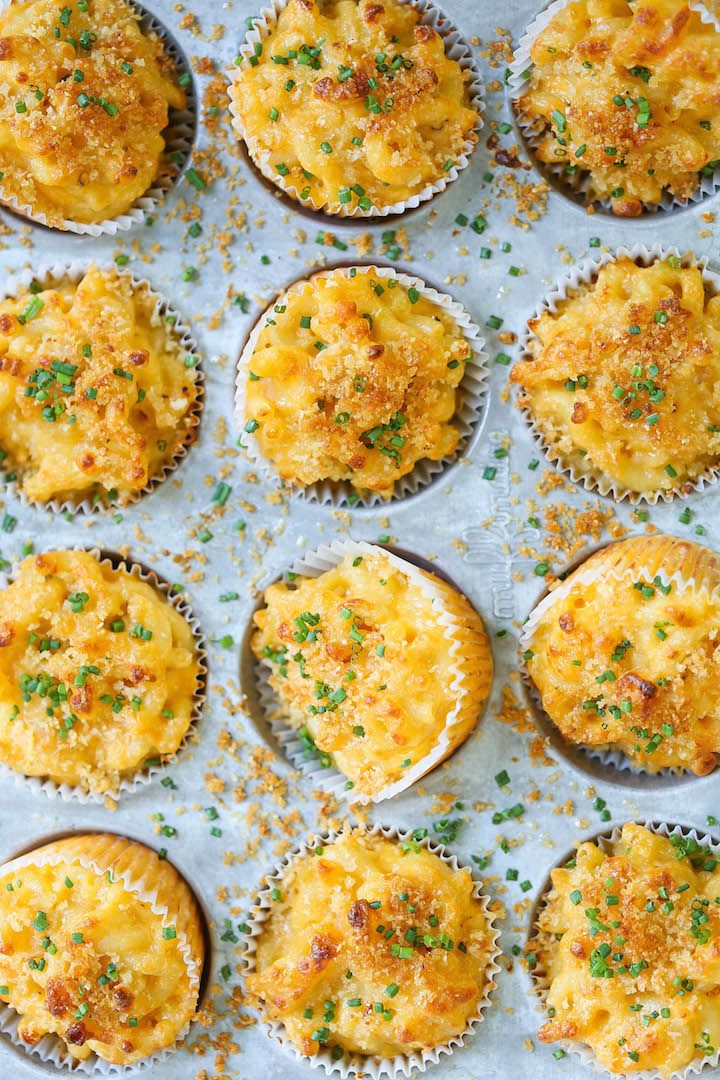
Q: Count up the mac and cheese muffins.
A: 12